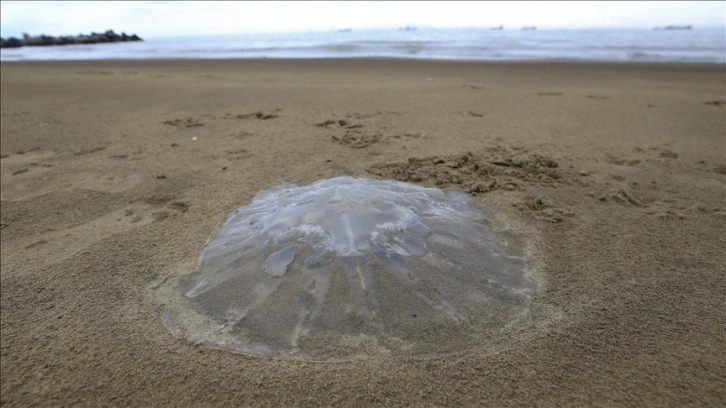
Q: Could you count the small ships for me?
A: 5